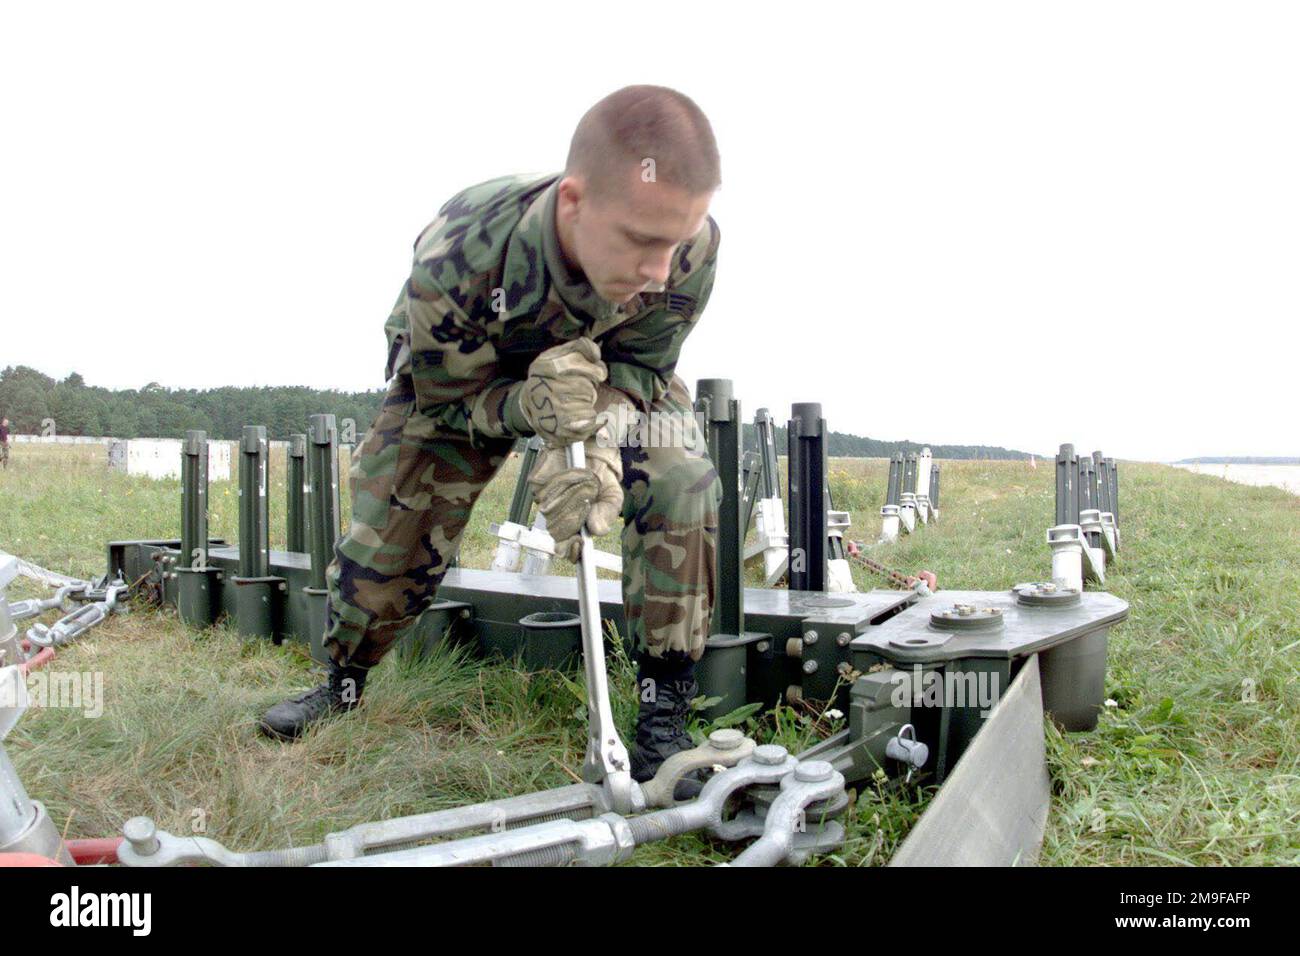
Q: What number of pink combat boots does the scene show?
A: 0